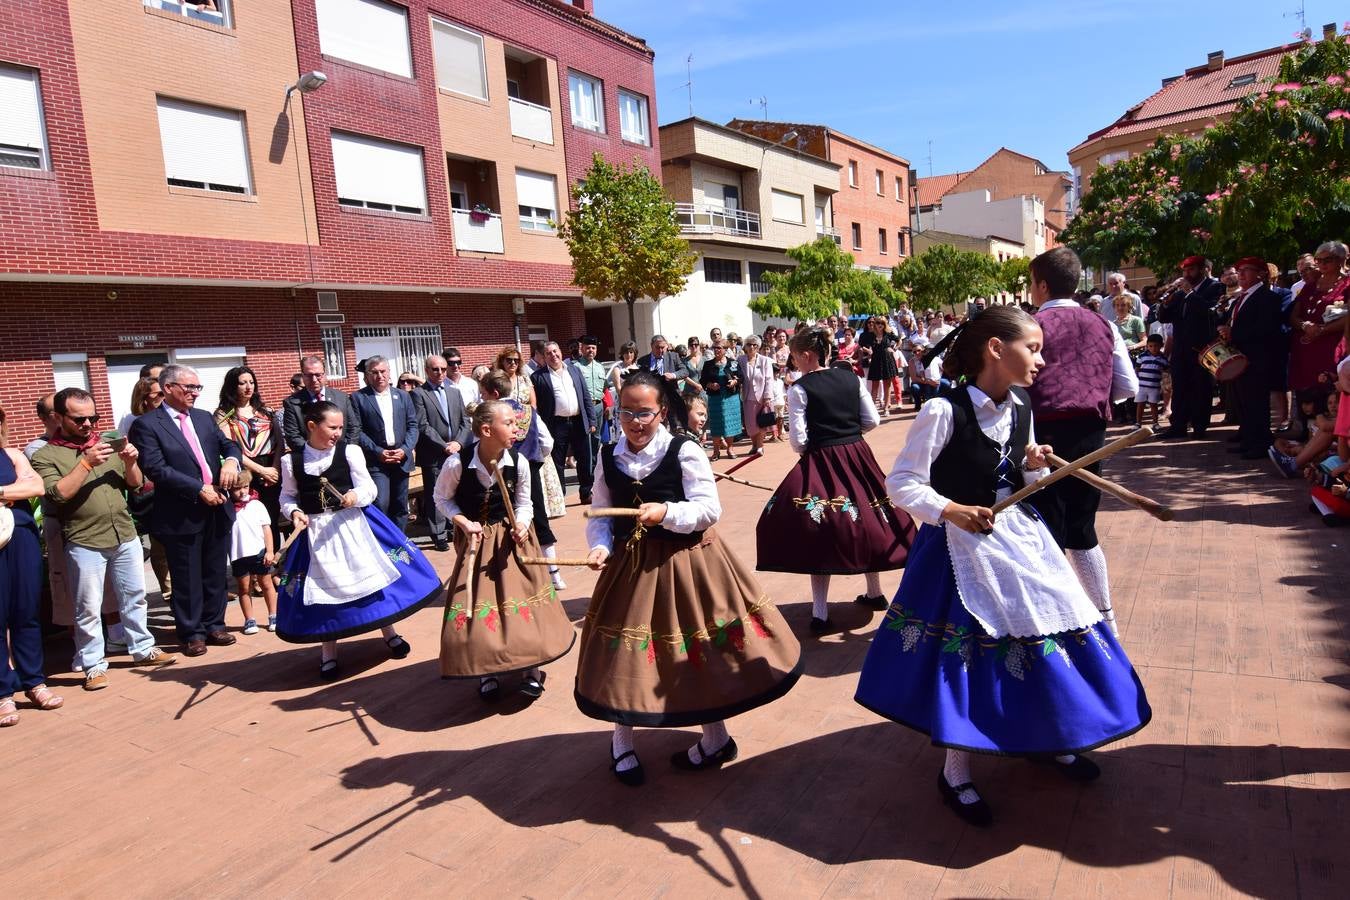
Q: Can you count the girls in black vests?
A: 5